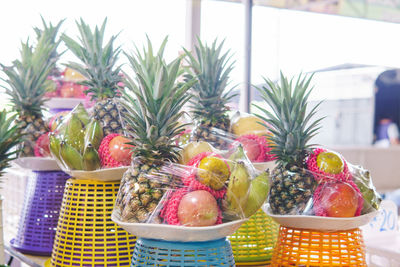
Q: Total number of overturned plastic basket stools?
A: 5